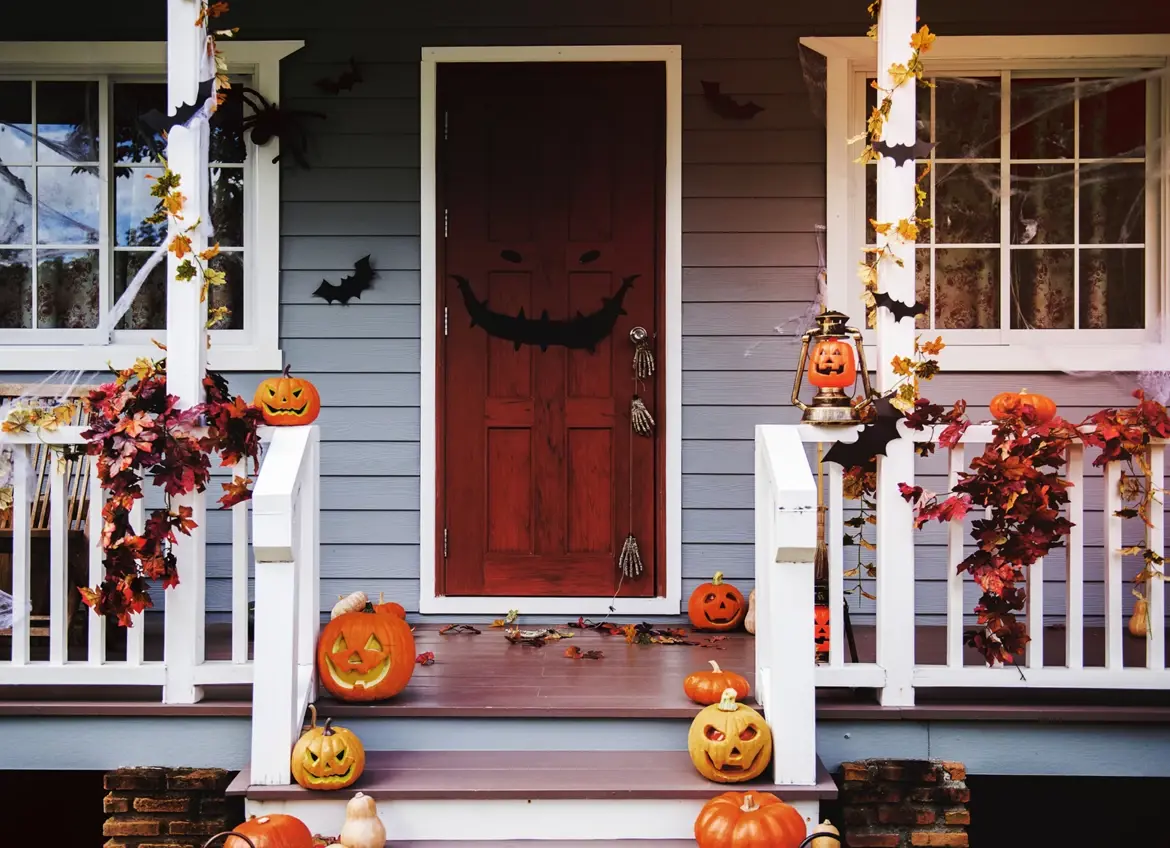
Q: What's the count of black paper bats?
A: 7